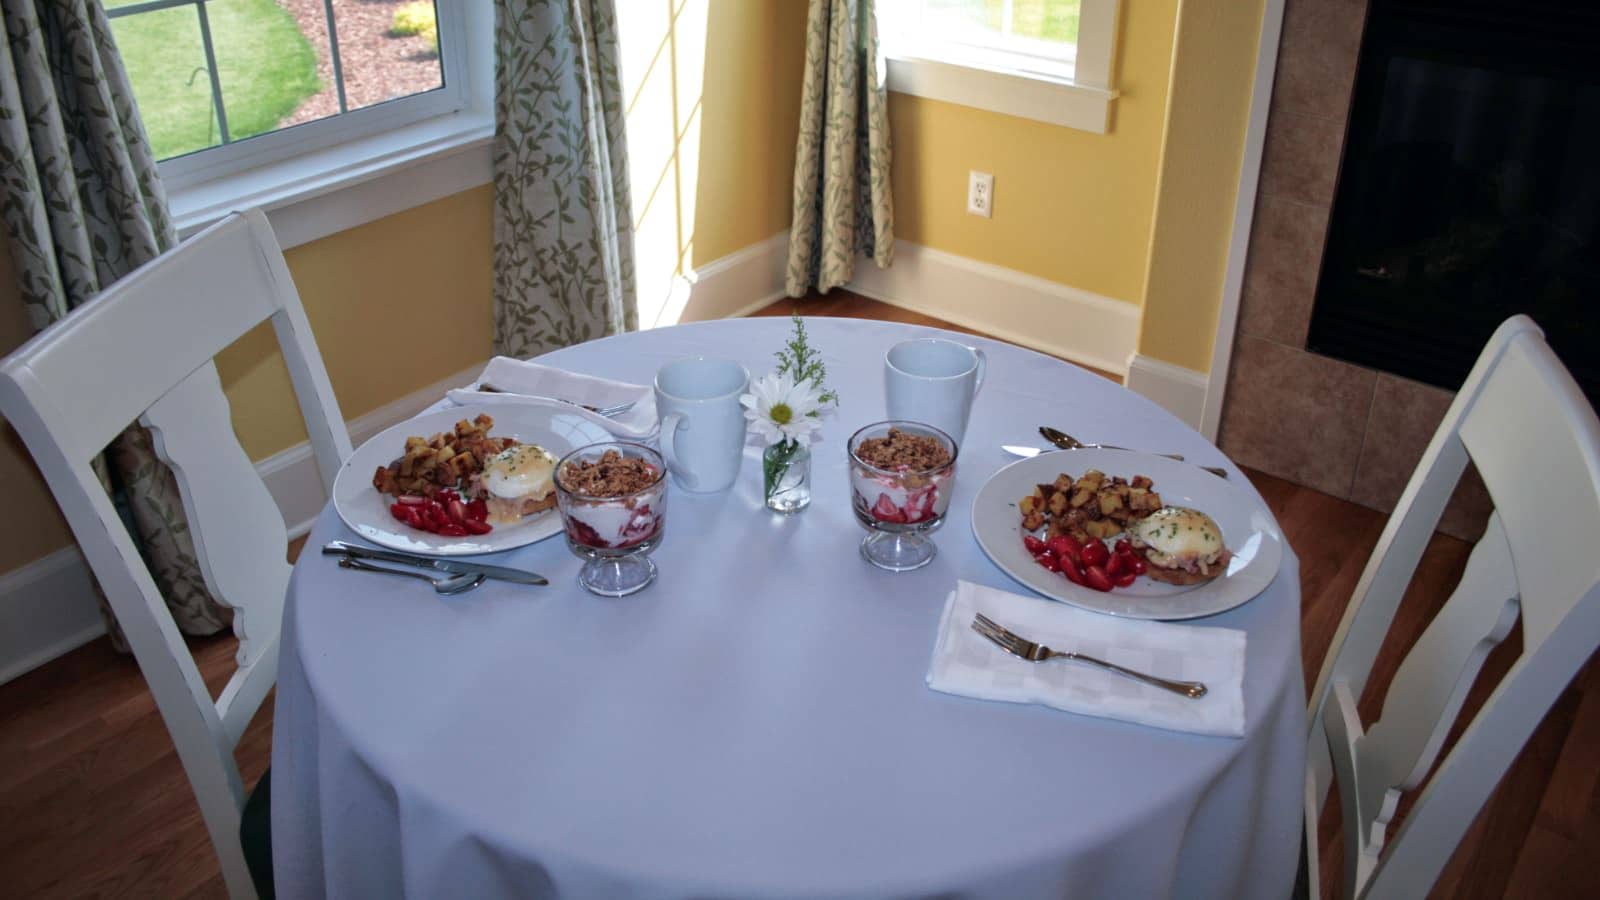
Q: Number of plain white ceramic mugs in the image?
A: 2